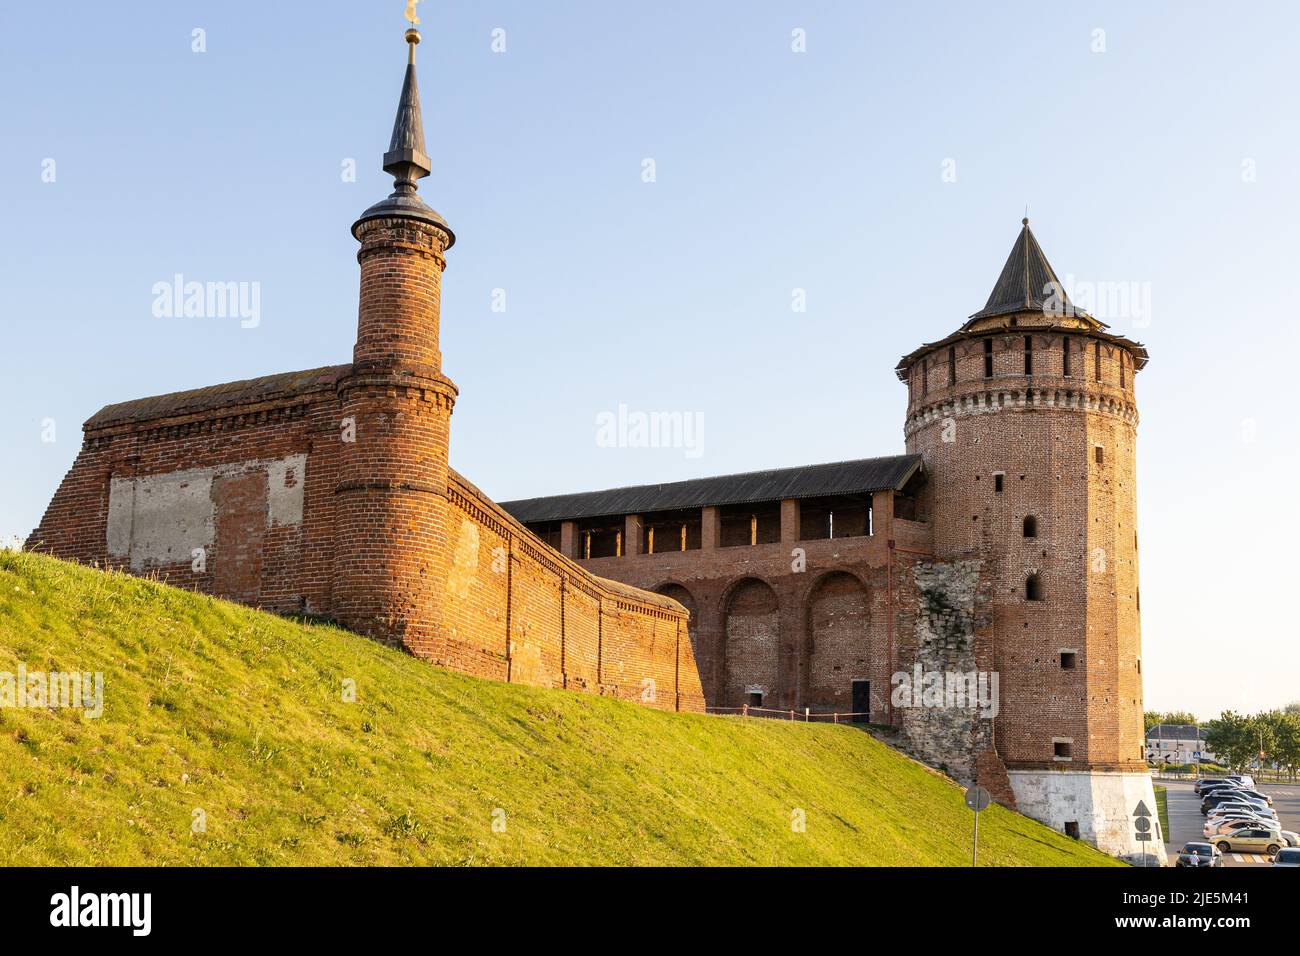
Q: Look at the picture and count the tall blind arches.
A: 3